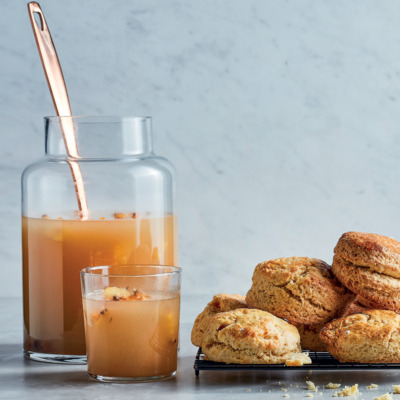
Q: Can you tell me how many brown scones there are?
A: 6